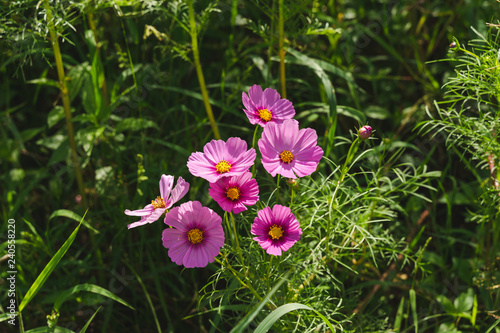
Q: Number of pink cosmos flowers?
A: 7